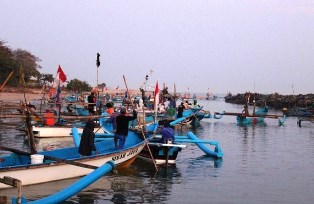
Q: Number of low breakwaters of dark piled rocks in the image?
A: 1